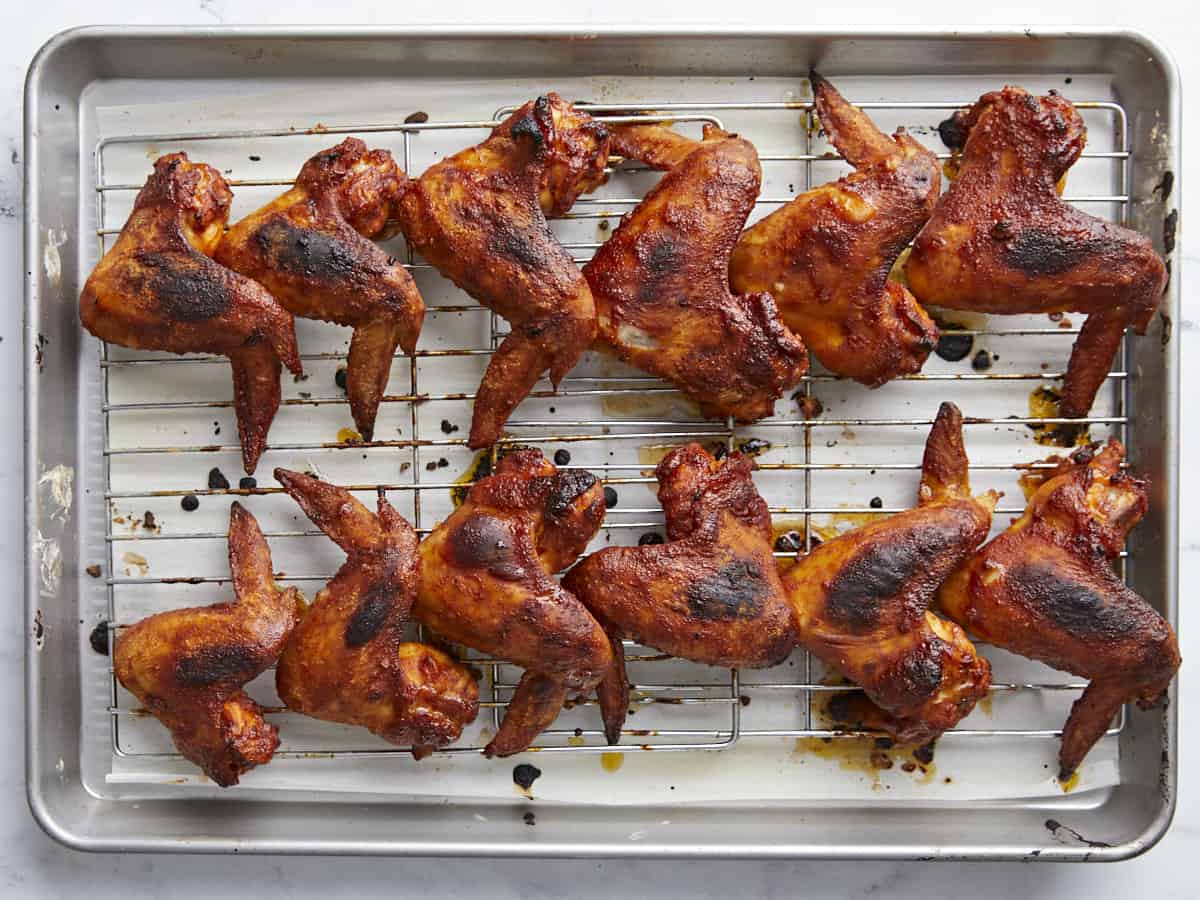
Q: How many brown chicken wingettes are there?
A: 12